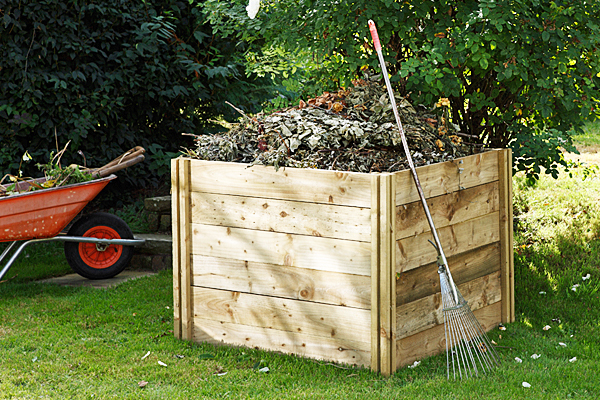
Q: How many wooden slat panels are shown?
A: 12